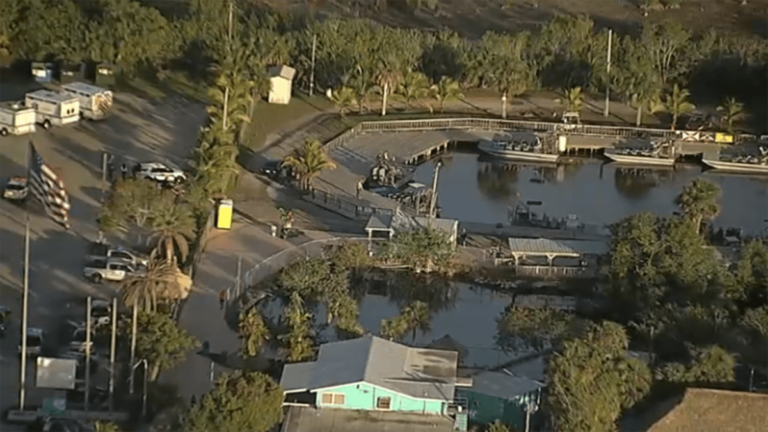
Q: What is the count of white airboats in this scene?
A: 3